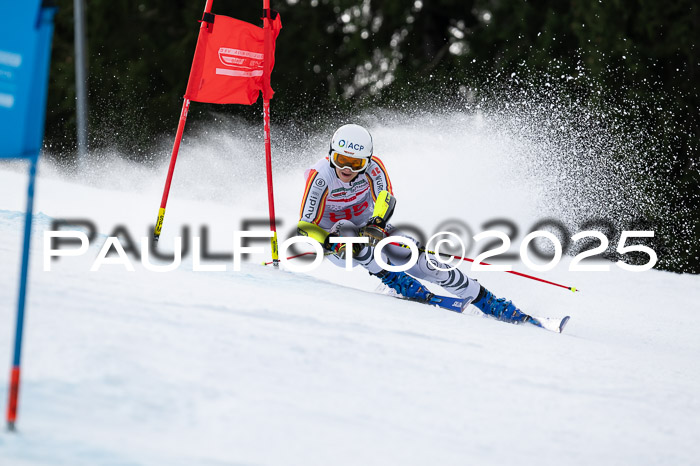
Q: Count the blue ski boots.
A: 2